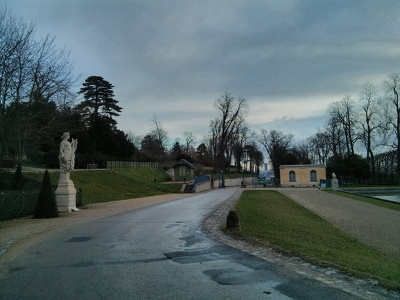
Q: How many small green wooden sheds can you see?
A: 1